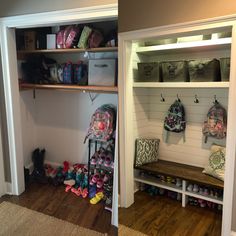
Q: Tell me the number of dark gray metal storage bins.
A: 4